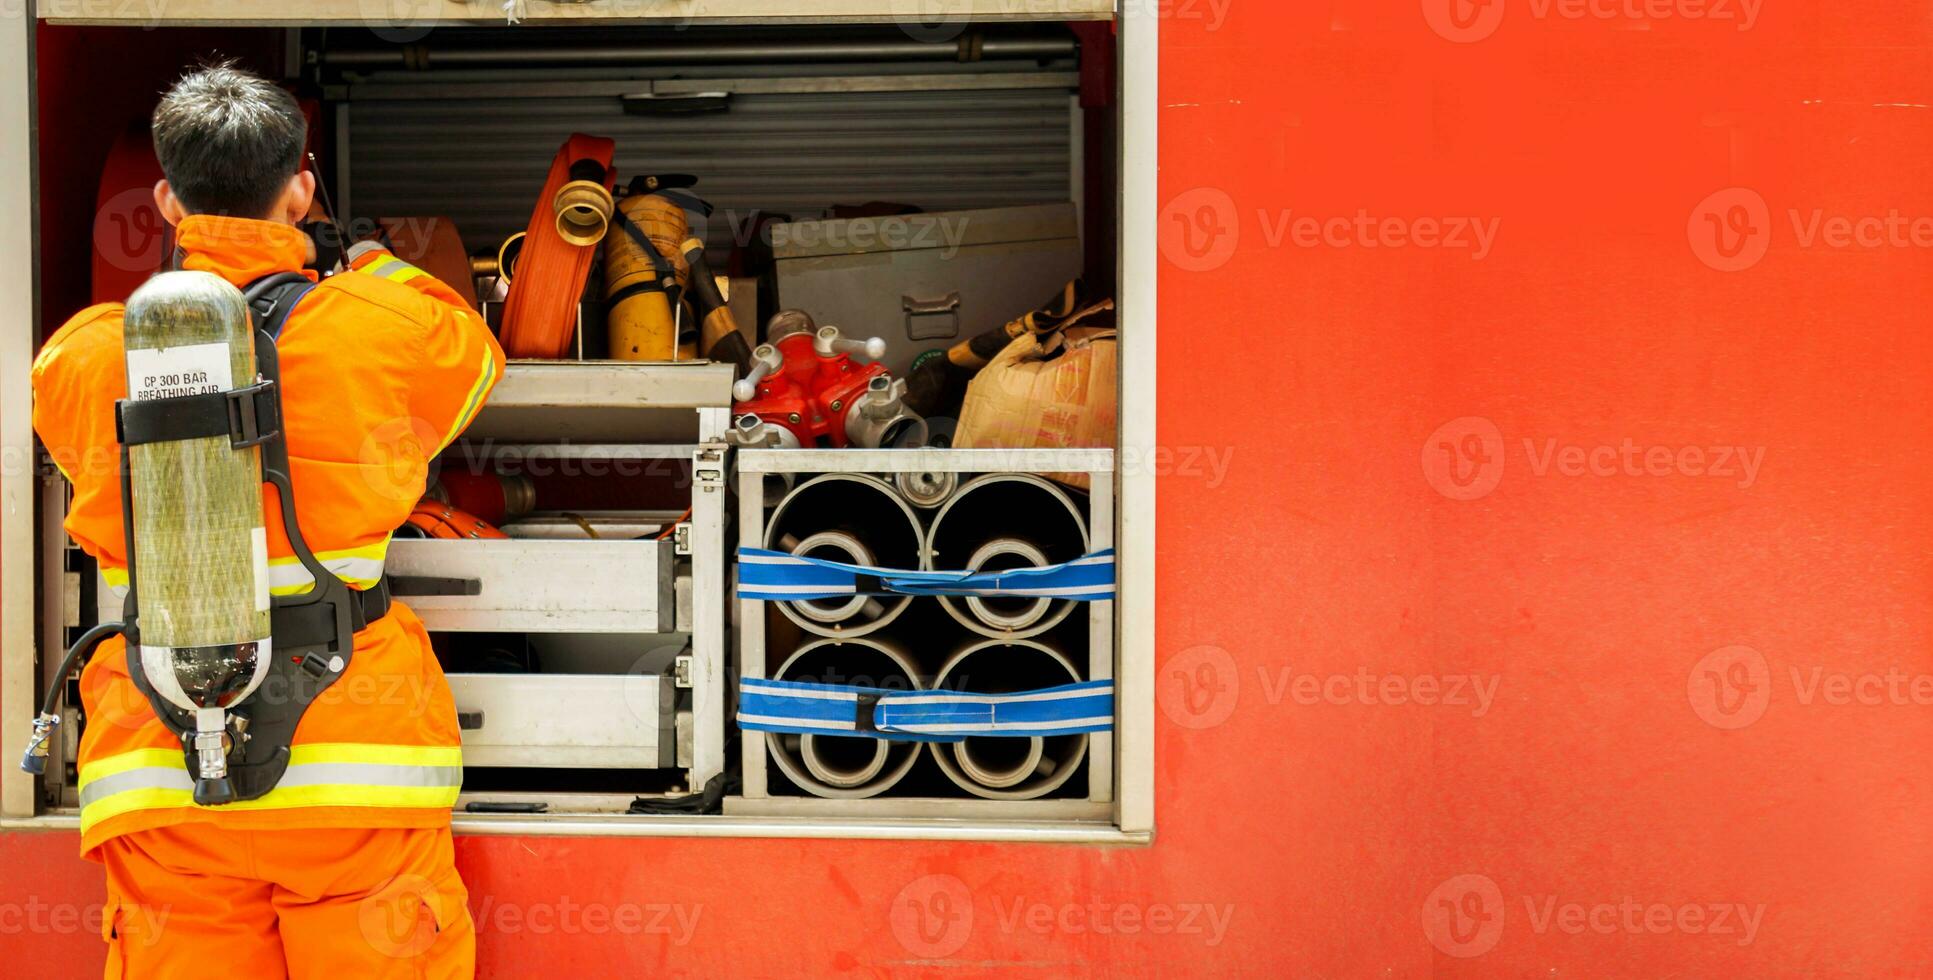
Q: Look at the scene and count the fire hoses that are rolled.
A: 1